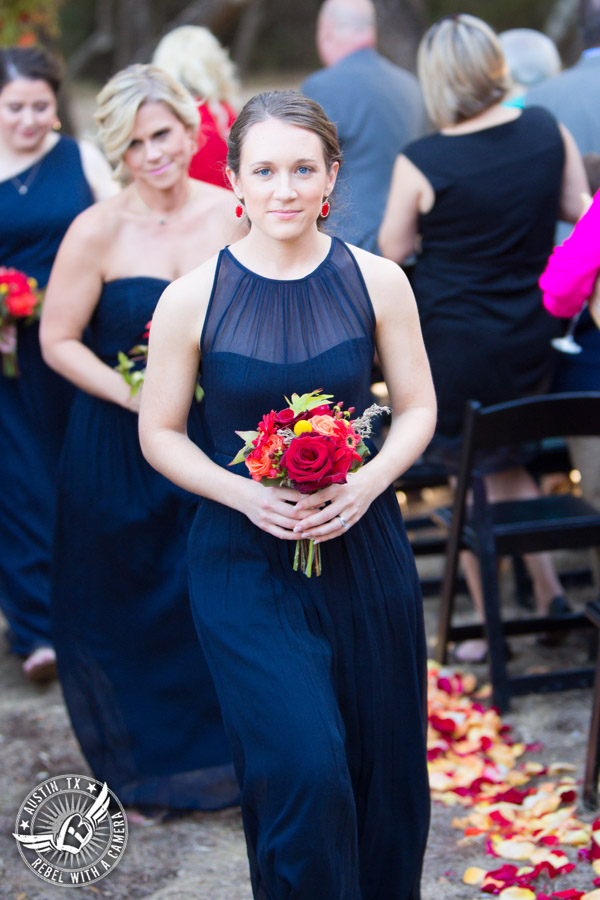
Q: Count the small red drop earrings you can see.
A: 2